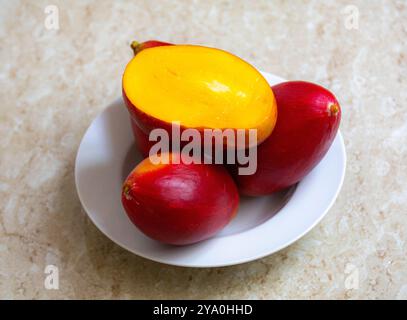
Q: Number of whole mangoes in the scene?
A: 3